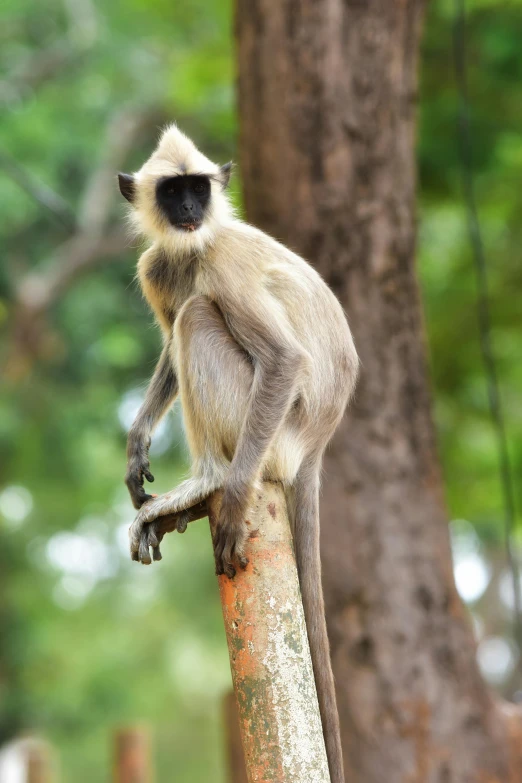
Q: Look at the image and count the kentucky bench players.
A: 0